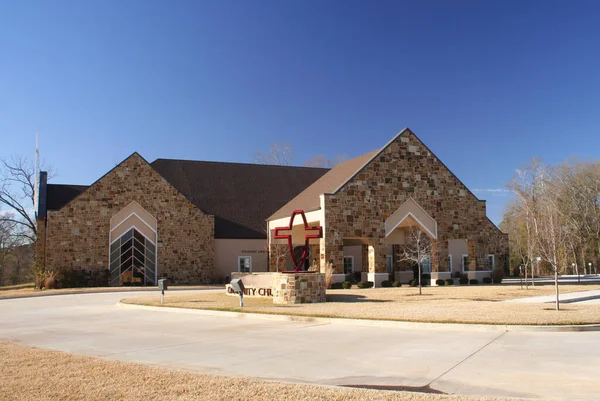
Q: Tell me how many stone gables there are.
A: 2